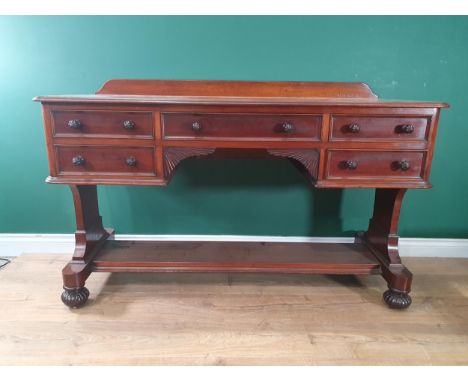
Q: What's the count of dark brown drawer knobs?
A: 10